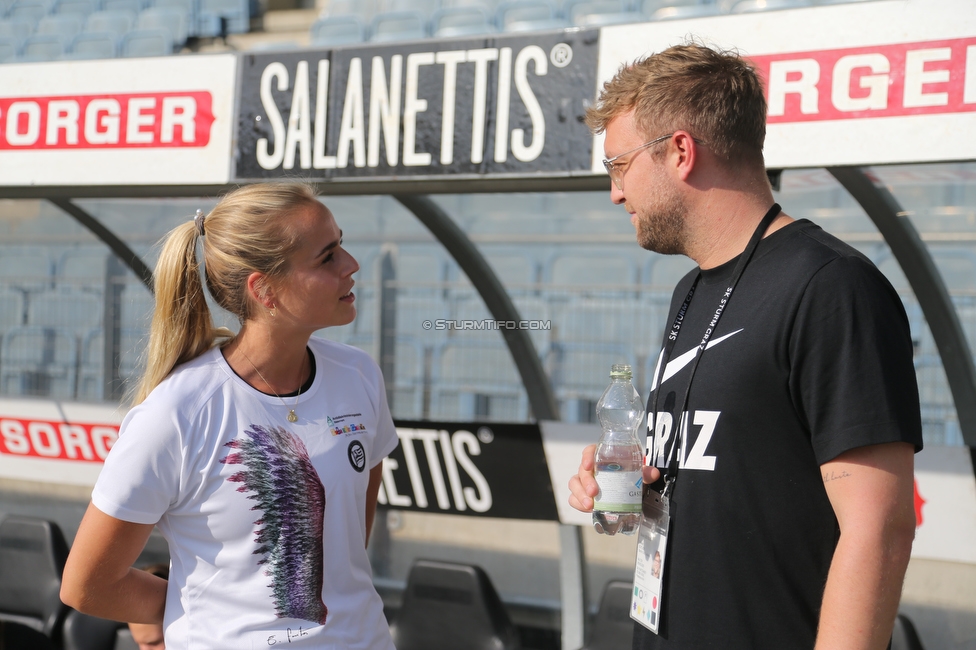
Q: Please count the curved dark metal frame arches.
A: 3